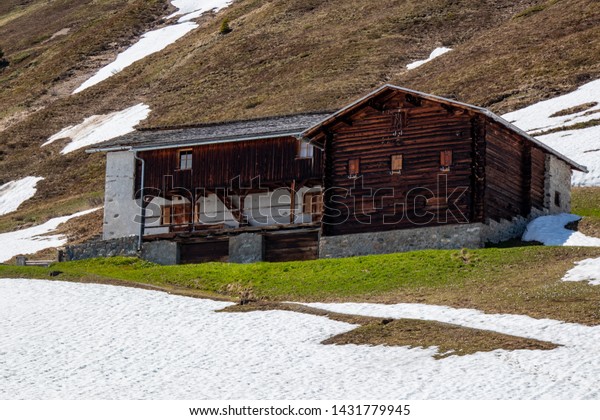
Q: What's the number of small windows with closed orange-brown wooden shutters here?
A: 3